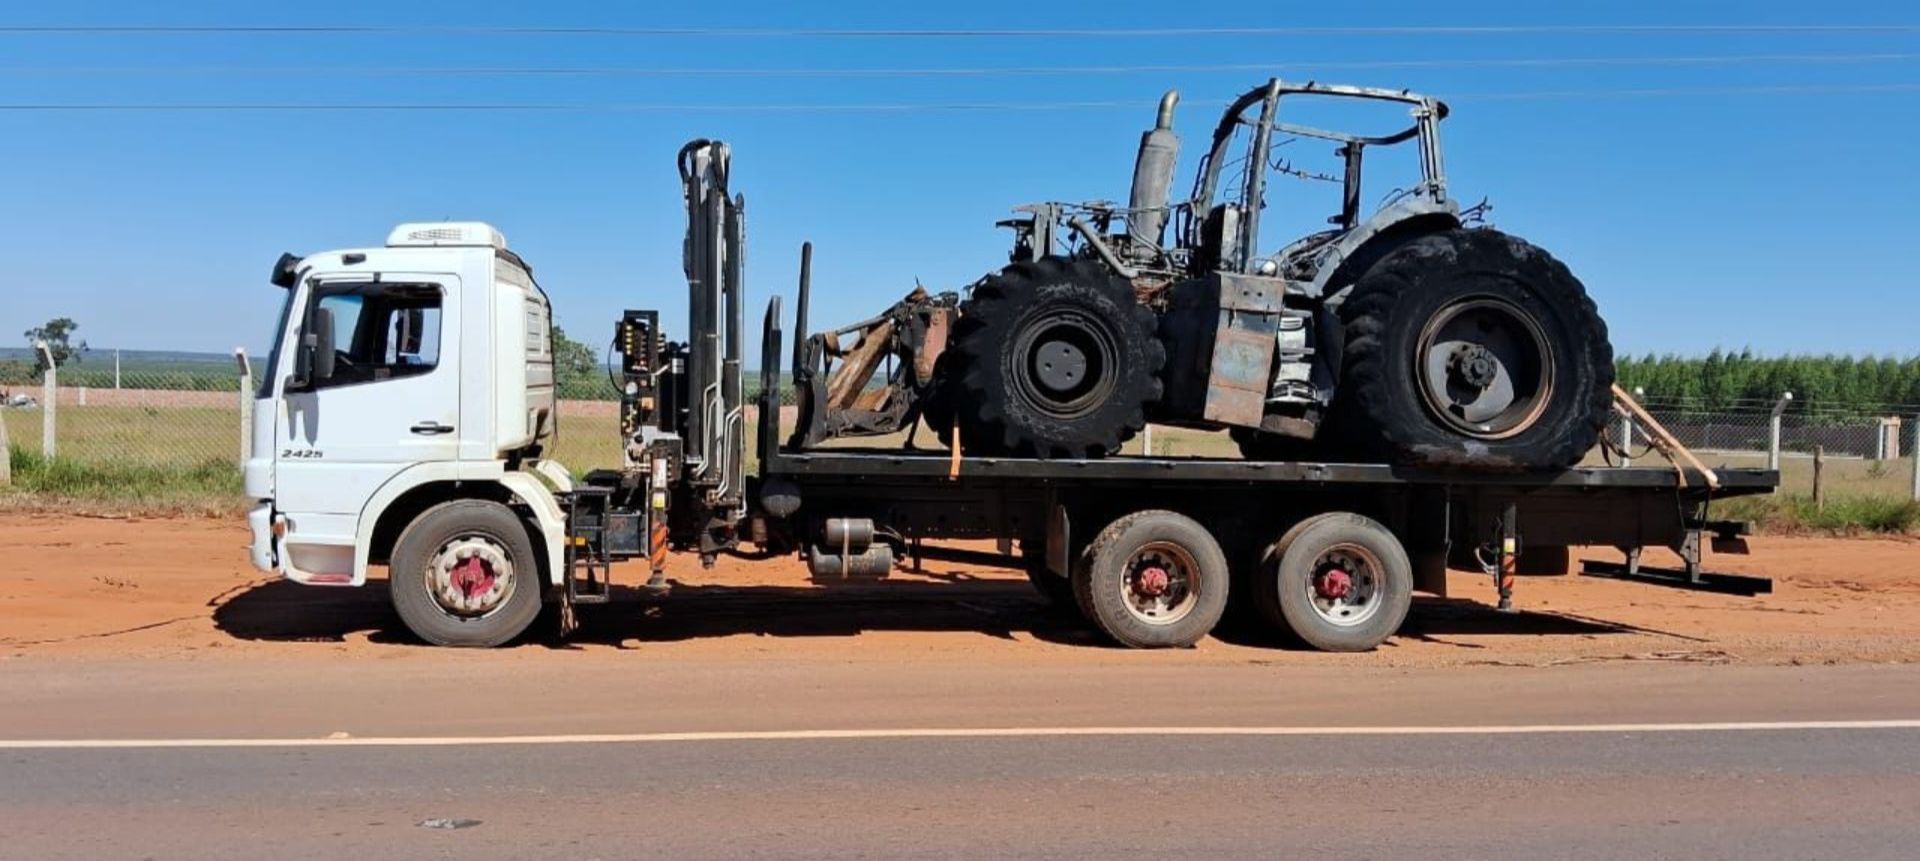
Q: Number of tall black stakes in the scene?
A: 2